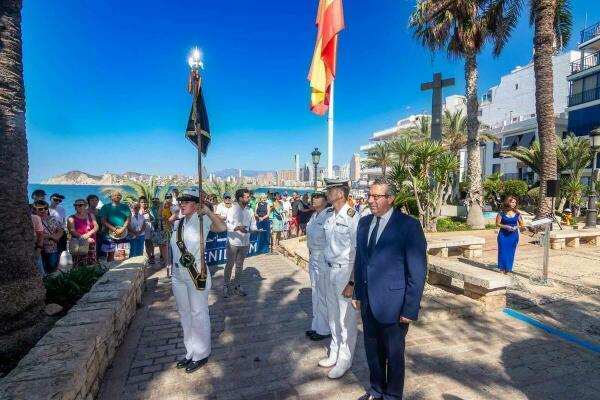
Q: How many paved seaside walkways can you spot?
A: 1